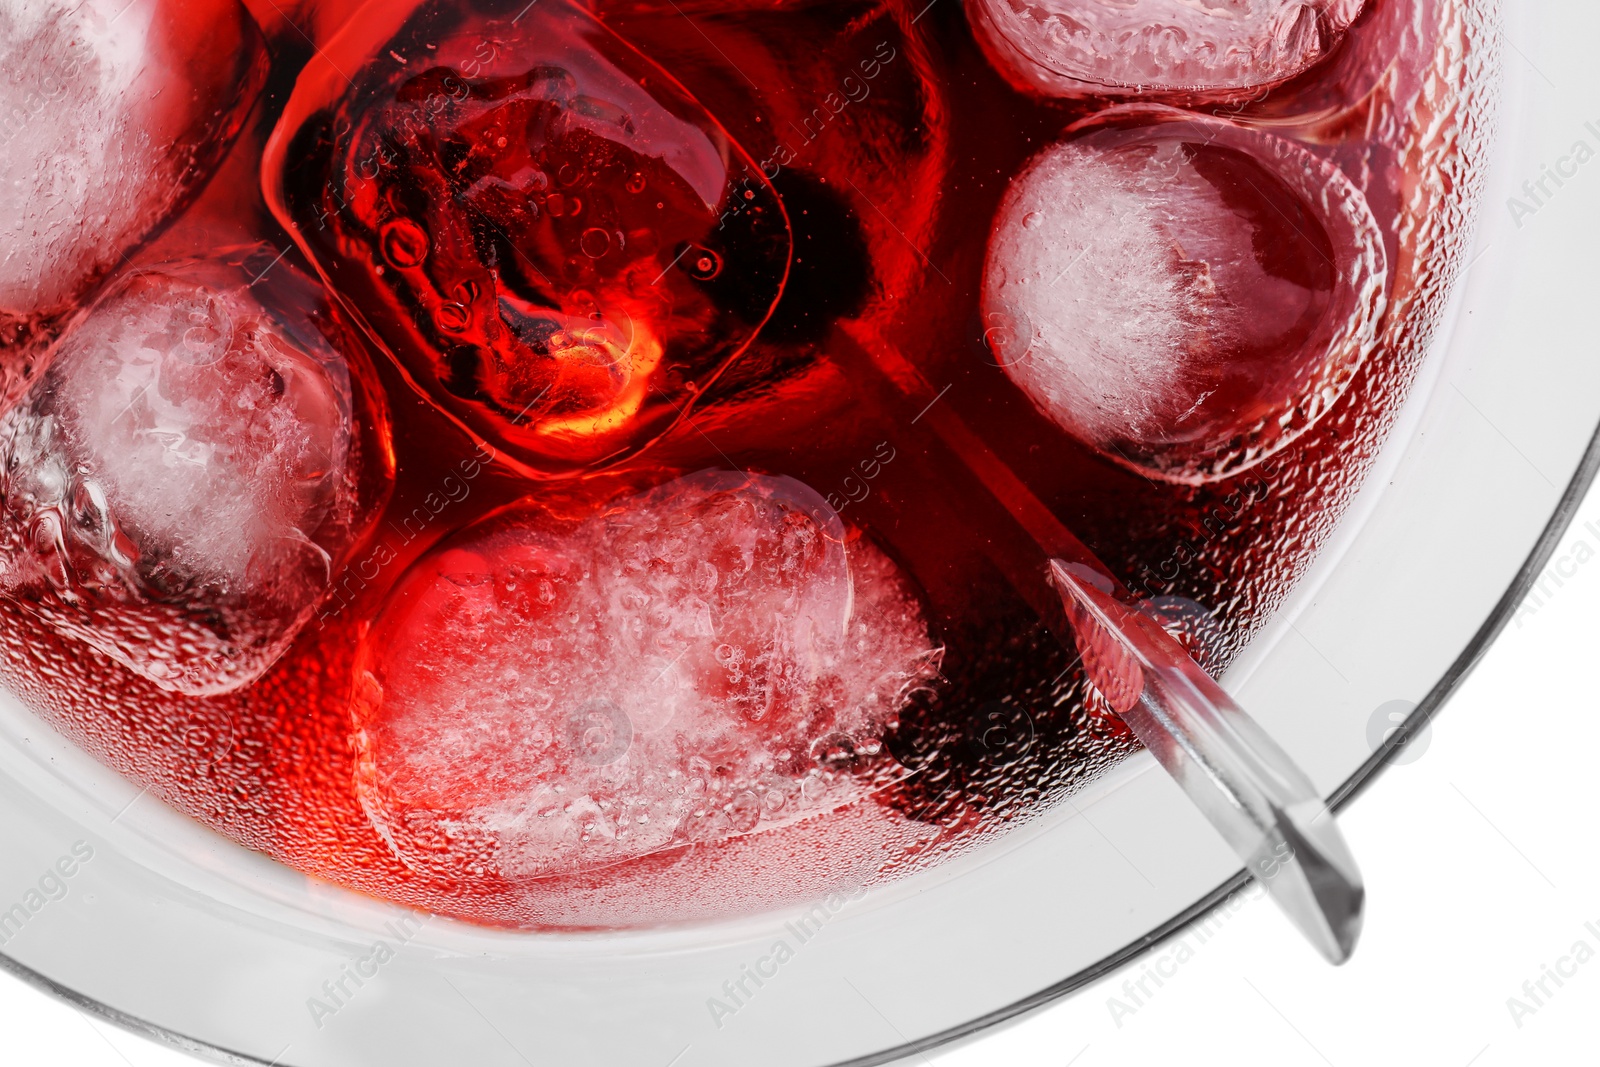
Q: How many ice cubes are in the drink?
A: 6